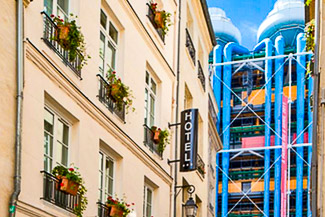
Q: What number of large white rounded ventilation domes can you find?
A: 2